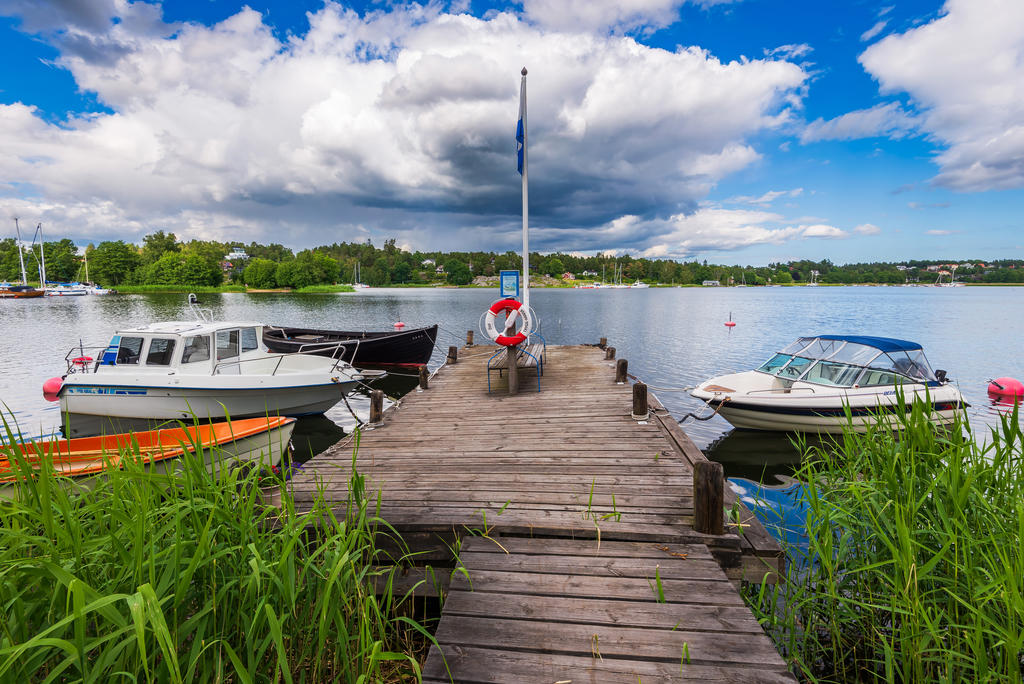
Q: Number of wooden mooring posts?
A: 9